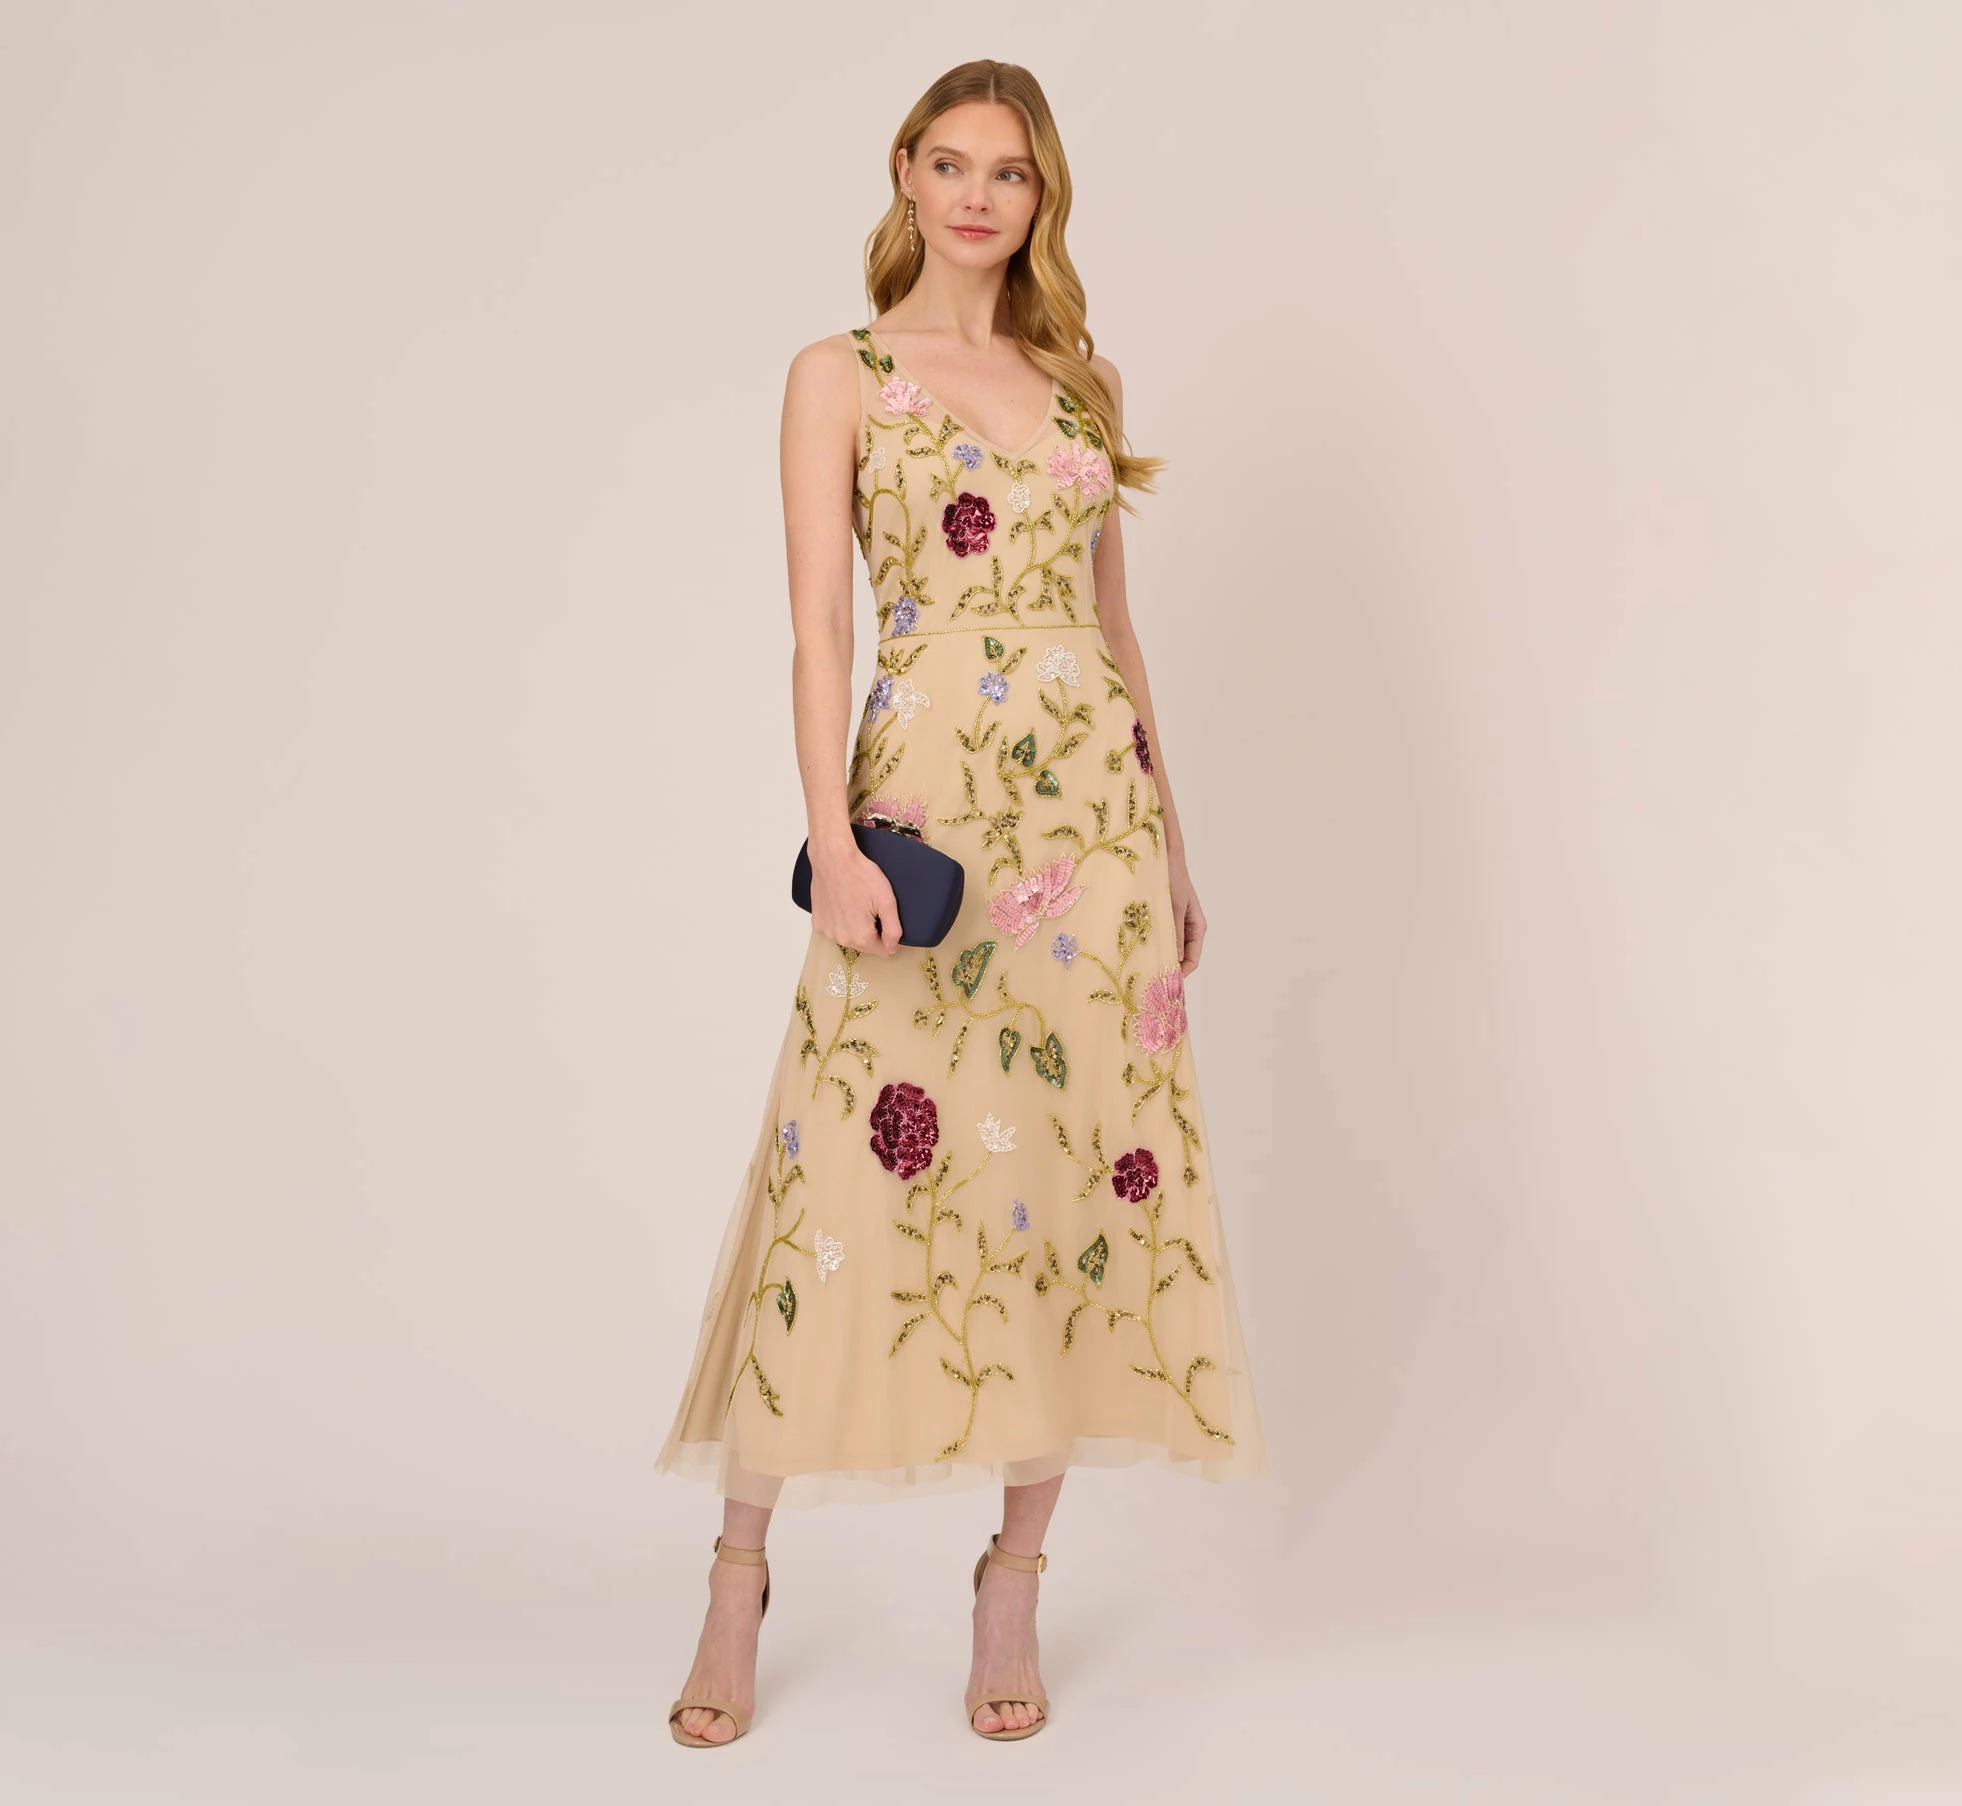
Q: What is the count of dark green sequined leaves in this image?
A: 14